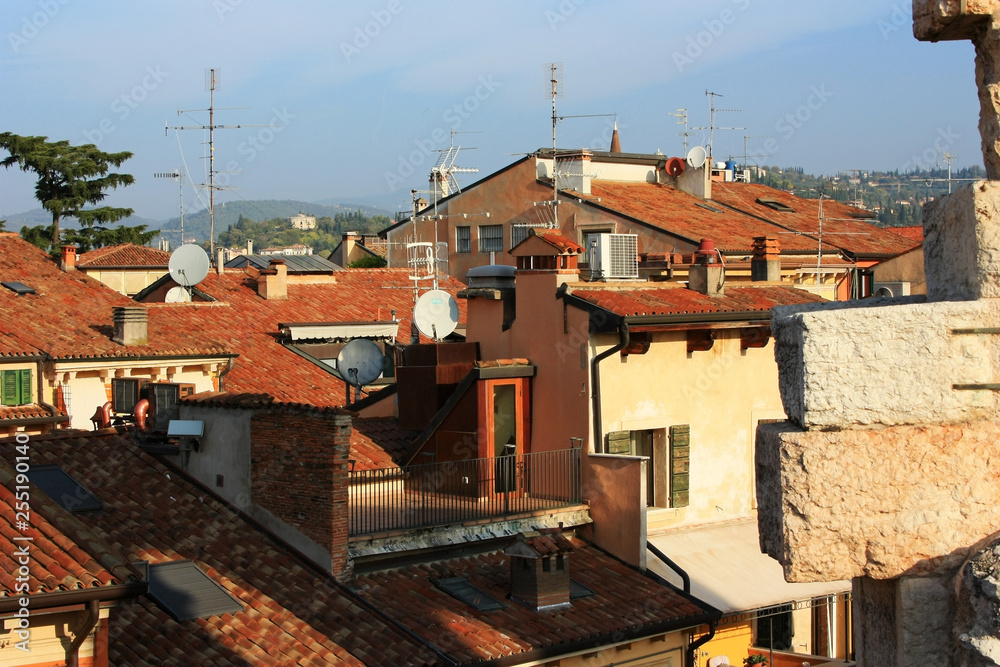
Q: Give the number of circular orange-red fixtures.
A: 1